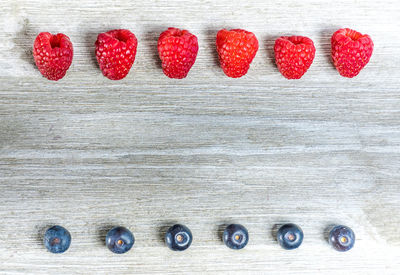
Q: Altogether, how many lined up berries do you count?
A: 12